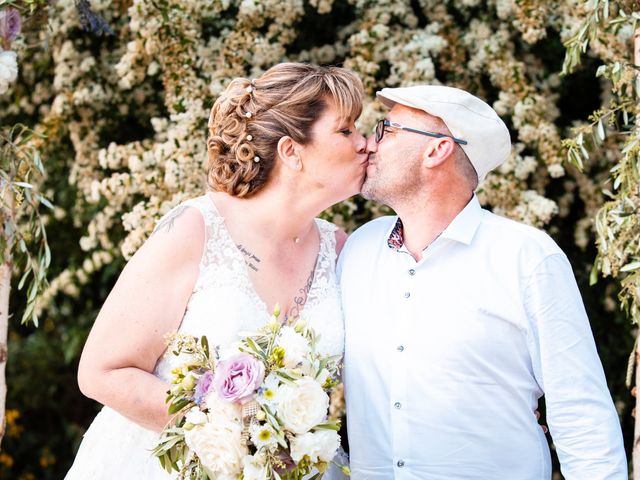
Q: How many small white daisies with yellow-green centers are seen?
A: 2